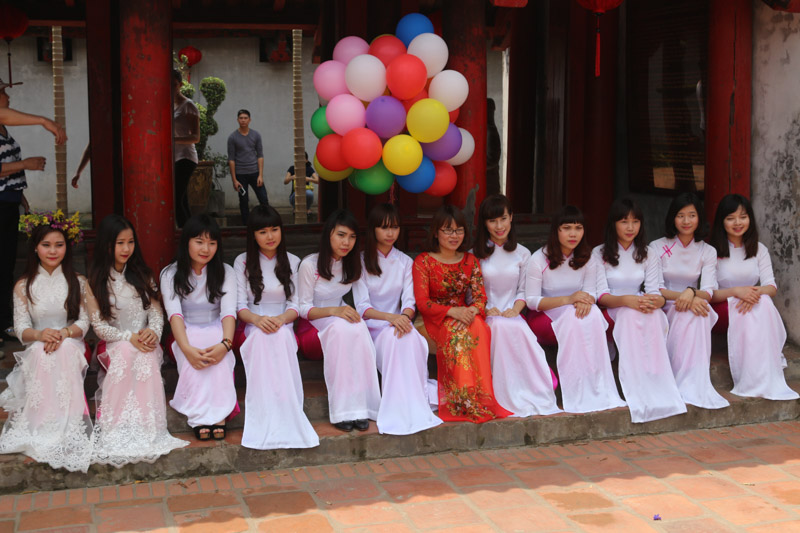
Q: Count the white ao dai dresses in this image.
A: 11